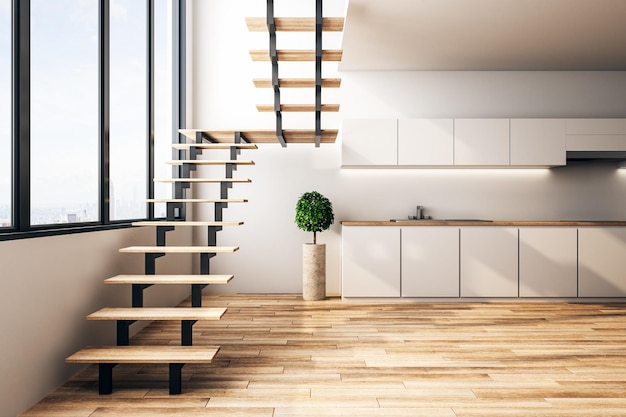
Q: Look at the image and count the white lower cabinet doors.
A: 5